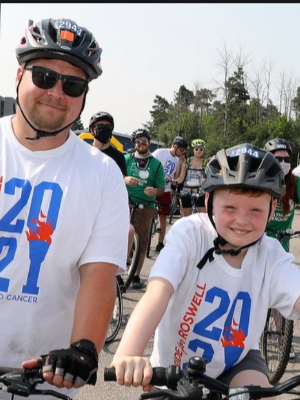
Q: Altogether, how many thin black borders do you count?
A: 1